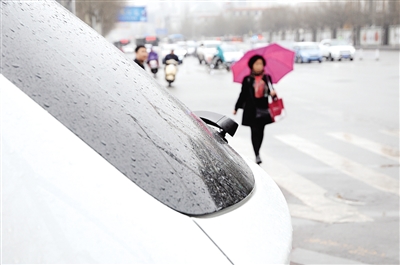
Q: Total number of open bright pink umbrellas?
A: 1